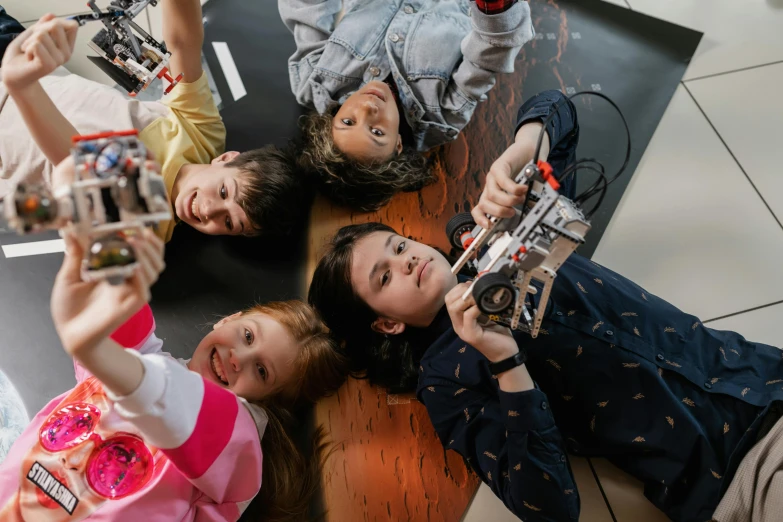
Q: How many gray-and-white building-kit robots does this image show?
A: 3